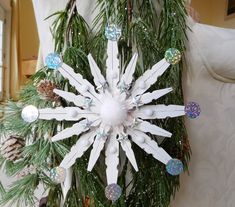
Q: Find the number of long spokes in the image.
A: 8